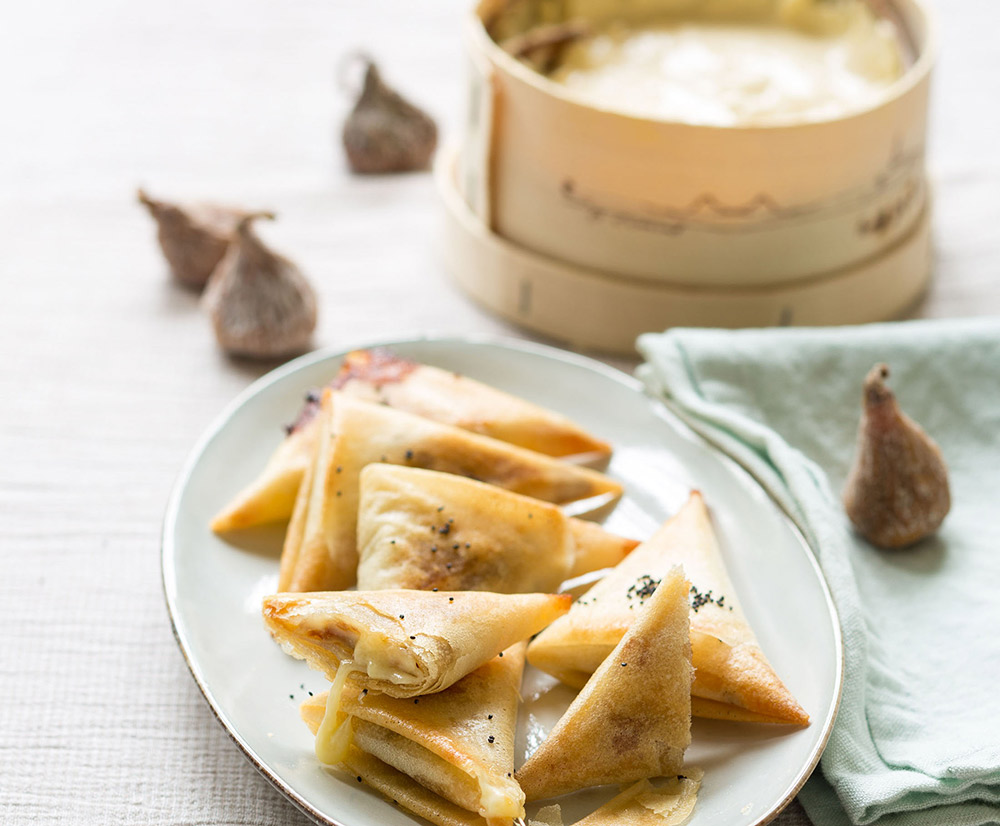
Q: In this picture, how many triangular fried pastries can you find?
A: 7